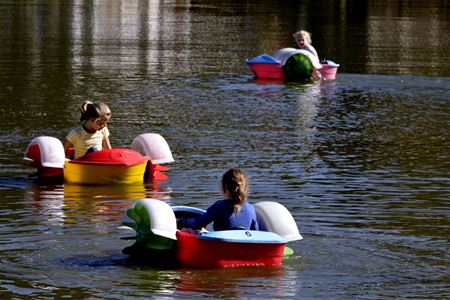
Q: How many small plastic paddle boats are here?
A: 3